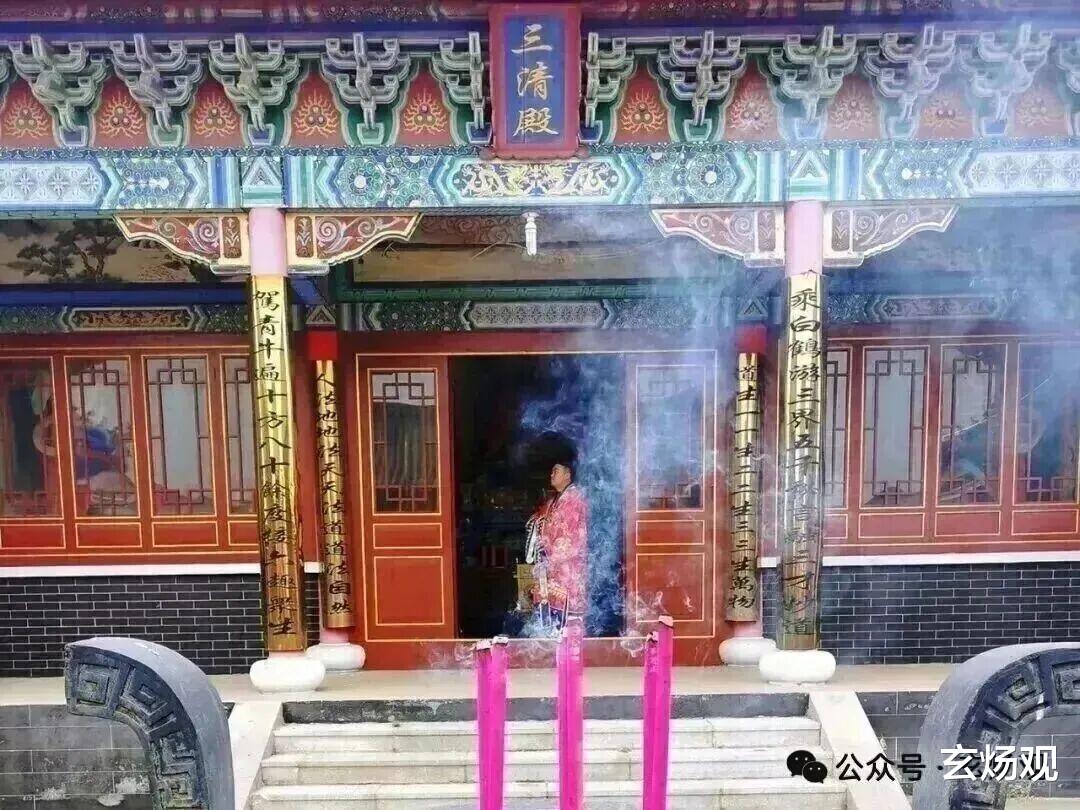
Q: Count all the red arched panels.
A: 10